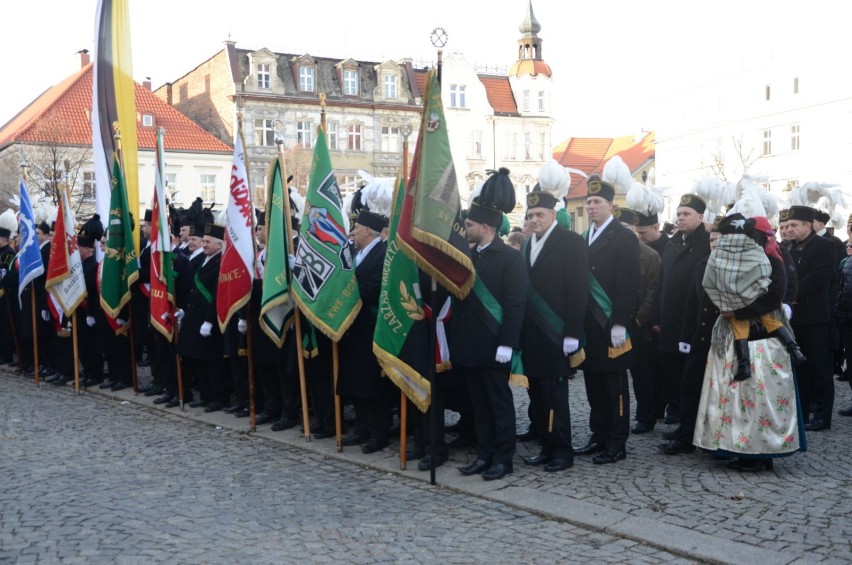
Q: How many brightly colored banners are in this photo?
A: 10